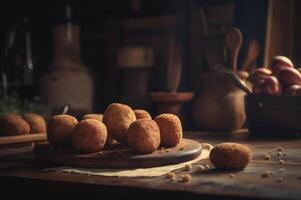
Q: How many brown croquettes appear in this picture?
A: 10